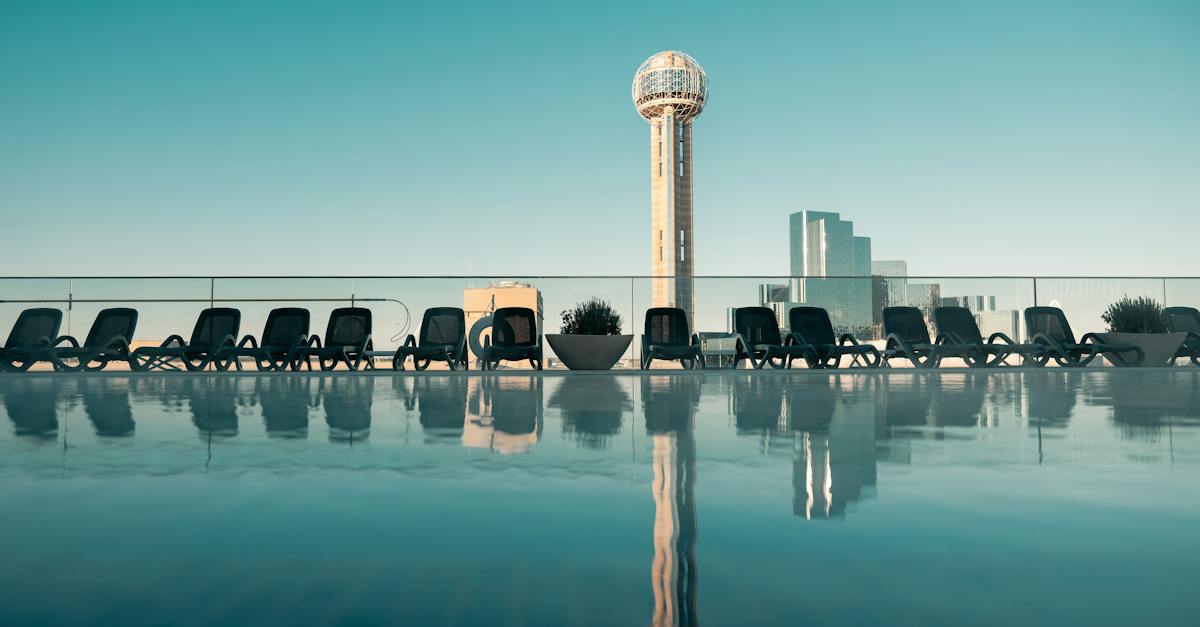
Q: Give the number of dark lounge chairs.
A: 14